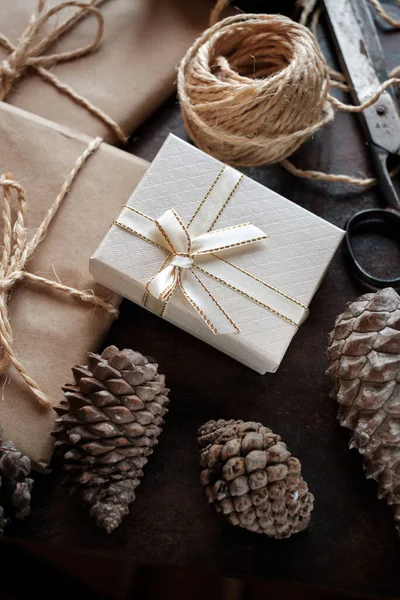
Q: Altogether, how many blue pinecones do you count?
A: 0